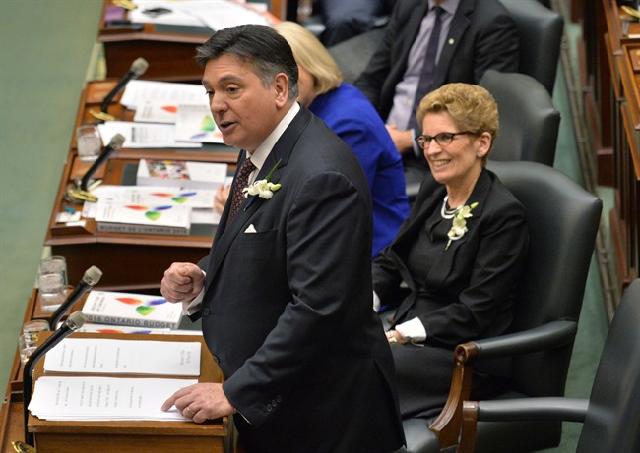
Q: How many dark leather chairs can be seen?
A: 4